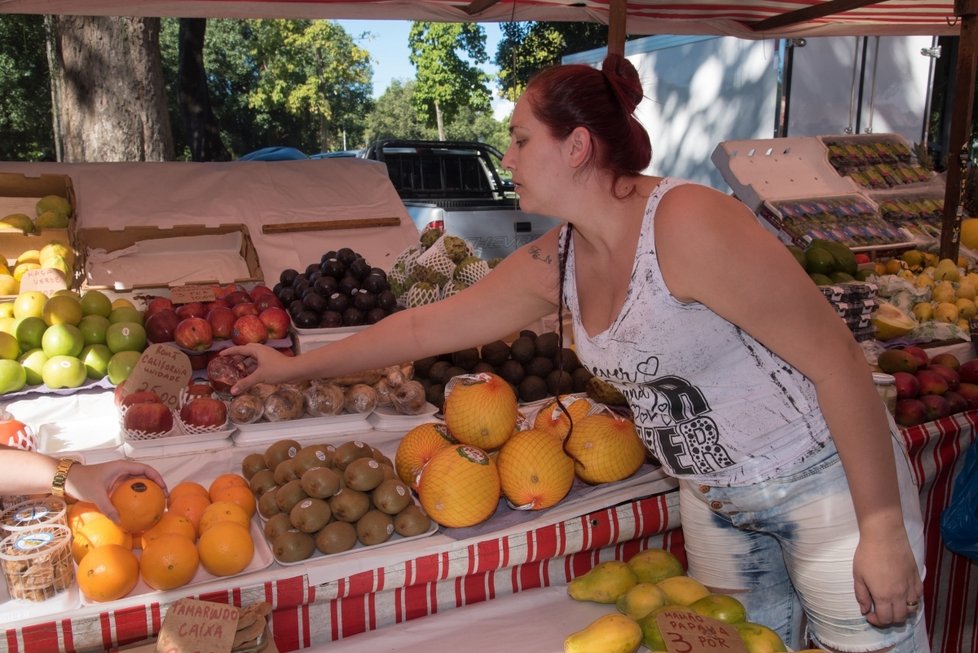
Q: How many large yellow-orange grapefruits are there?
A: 6